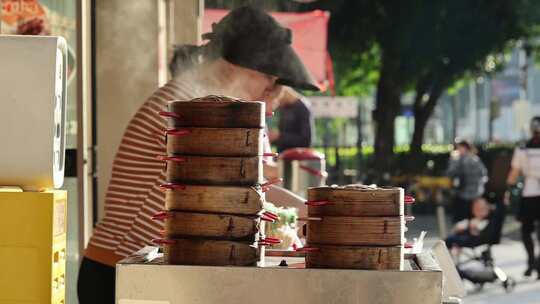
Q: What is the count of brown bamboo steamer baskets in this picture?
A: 9